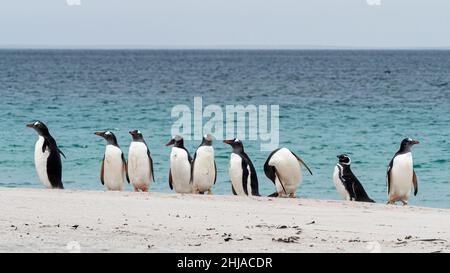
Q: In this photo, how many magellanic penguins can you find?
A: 1